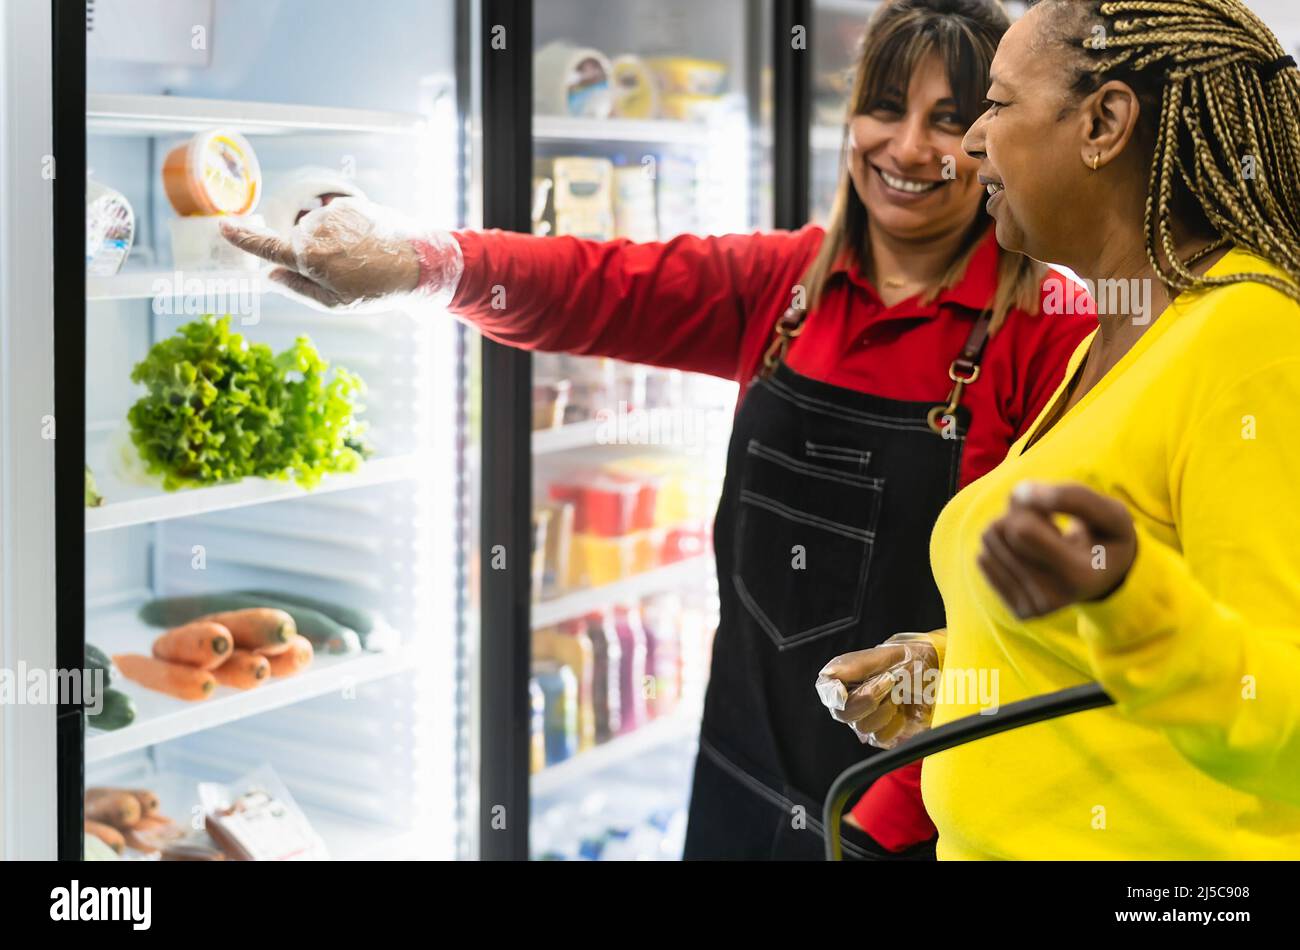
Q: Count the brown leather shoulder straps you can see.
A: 2